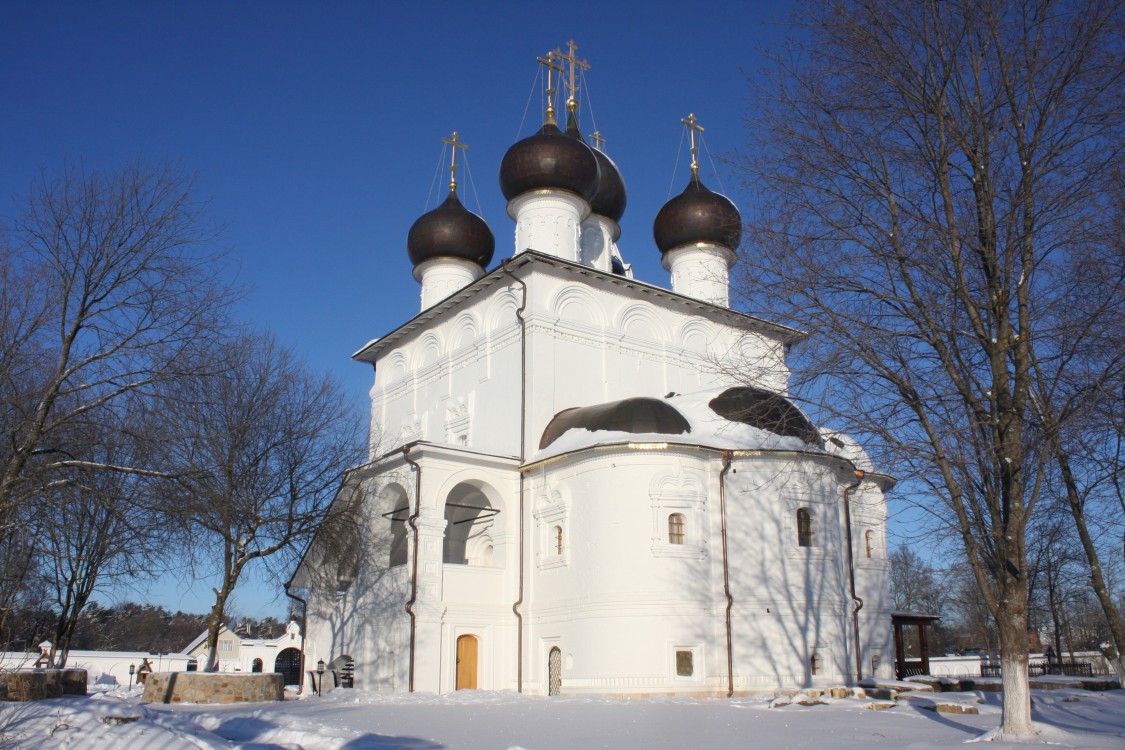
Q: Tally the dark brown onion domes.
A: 4